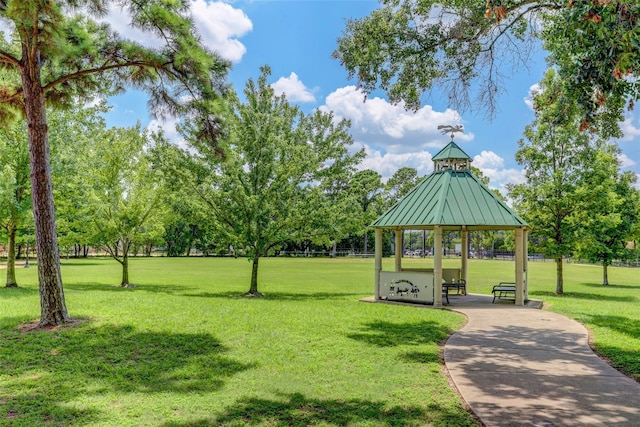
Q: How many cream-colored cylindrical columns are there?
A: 6